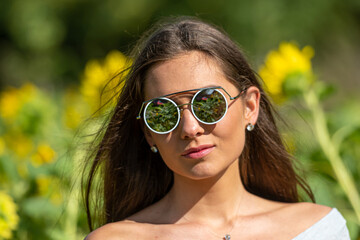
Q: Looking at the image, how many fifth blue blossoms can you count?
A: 0